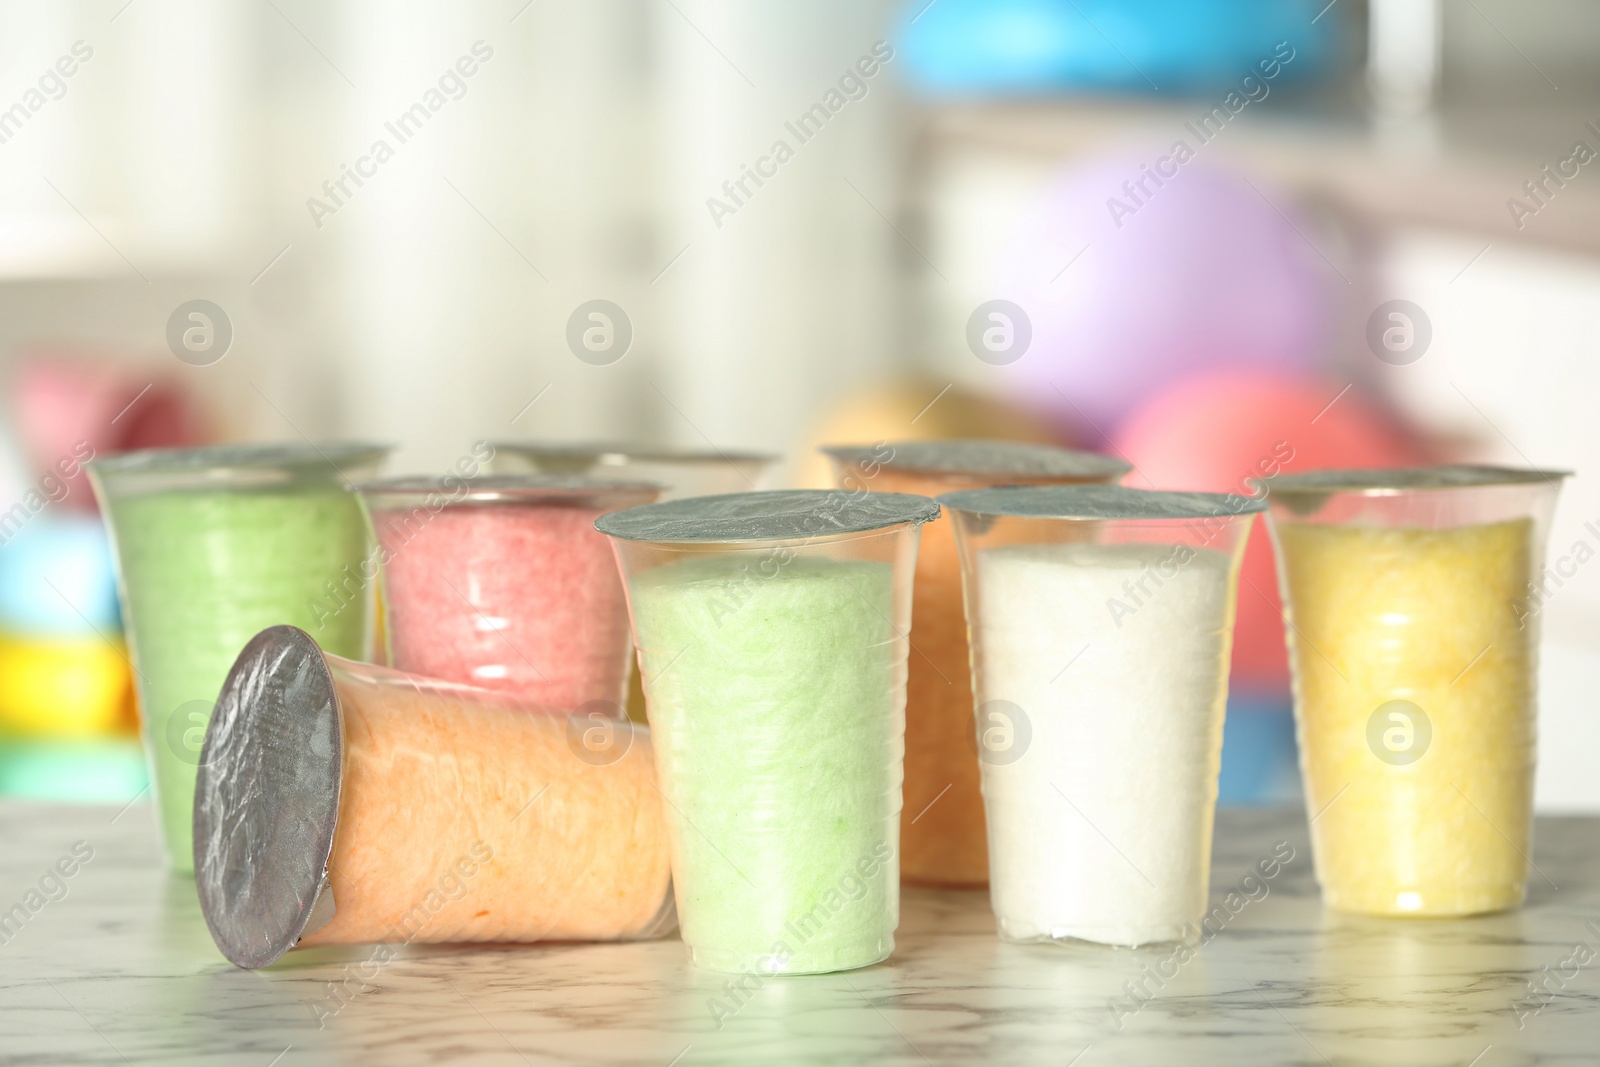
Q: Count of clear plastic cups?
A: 8